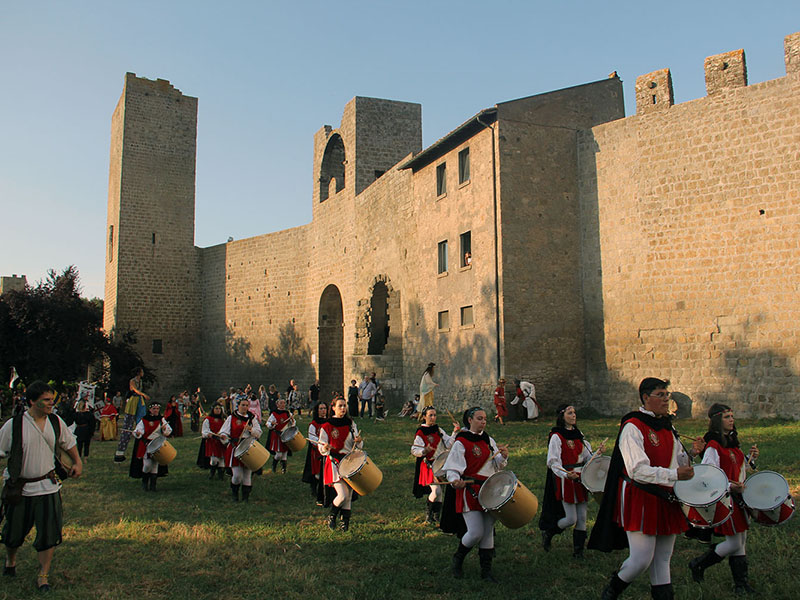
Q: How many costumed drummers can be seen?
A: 11